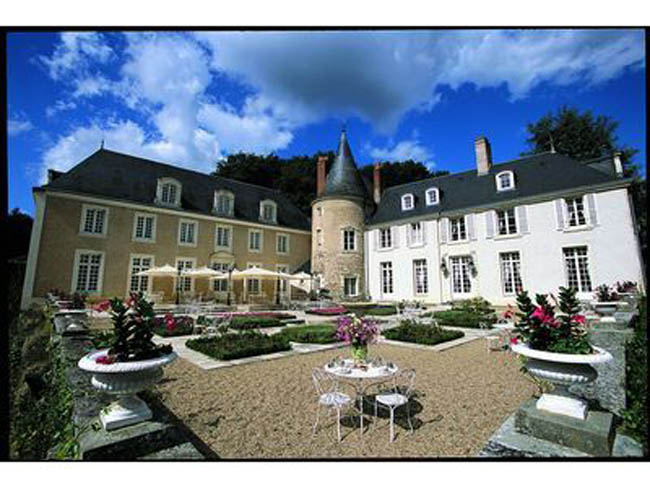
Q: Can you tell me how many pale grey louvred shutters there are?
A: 10